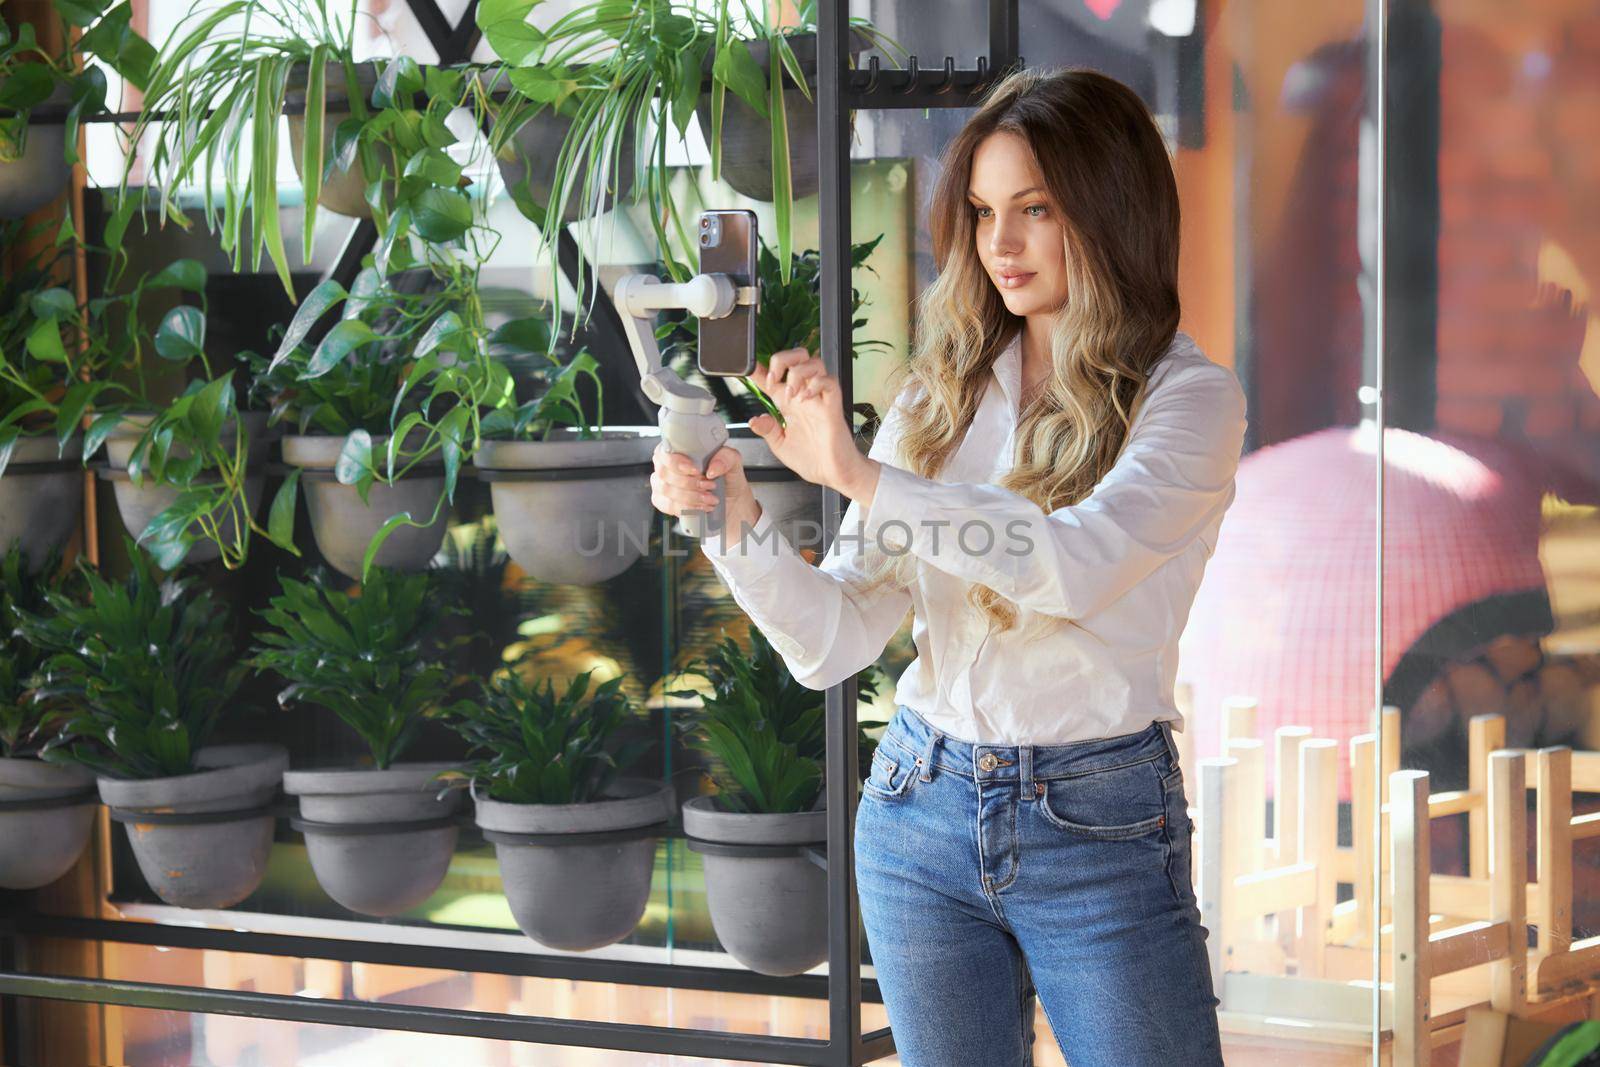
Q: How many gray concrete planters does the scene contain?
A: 14